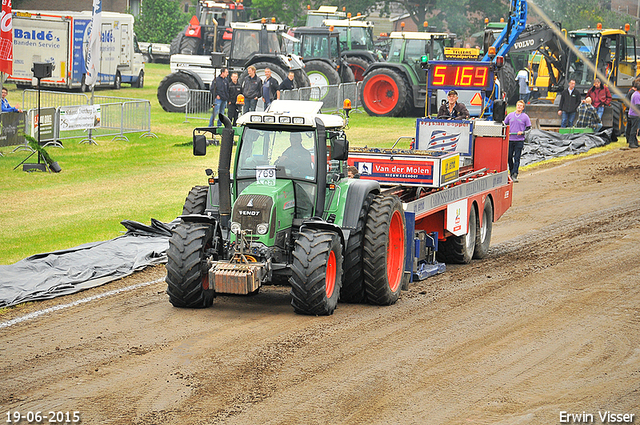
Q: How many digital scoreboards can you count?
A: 1